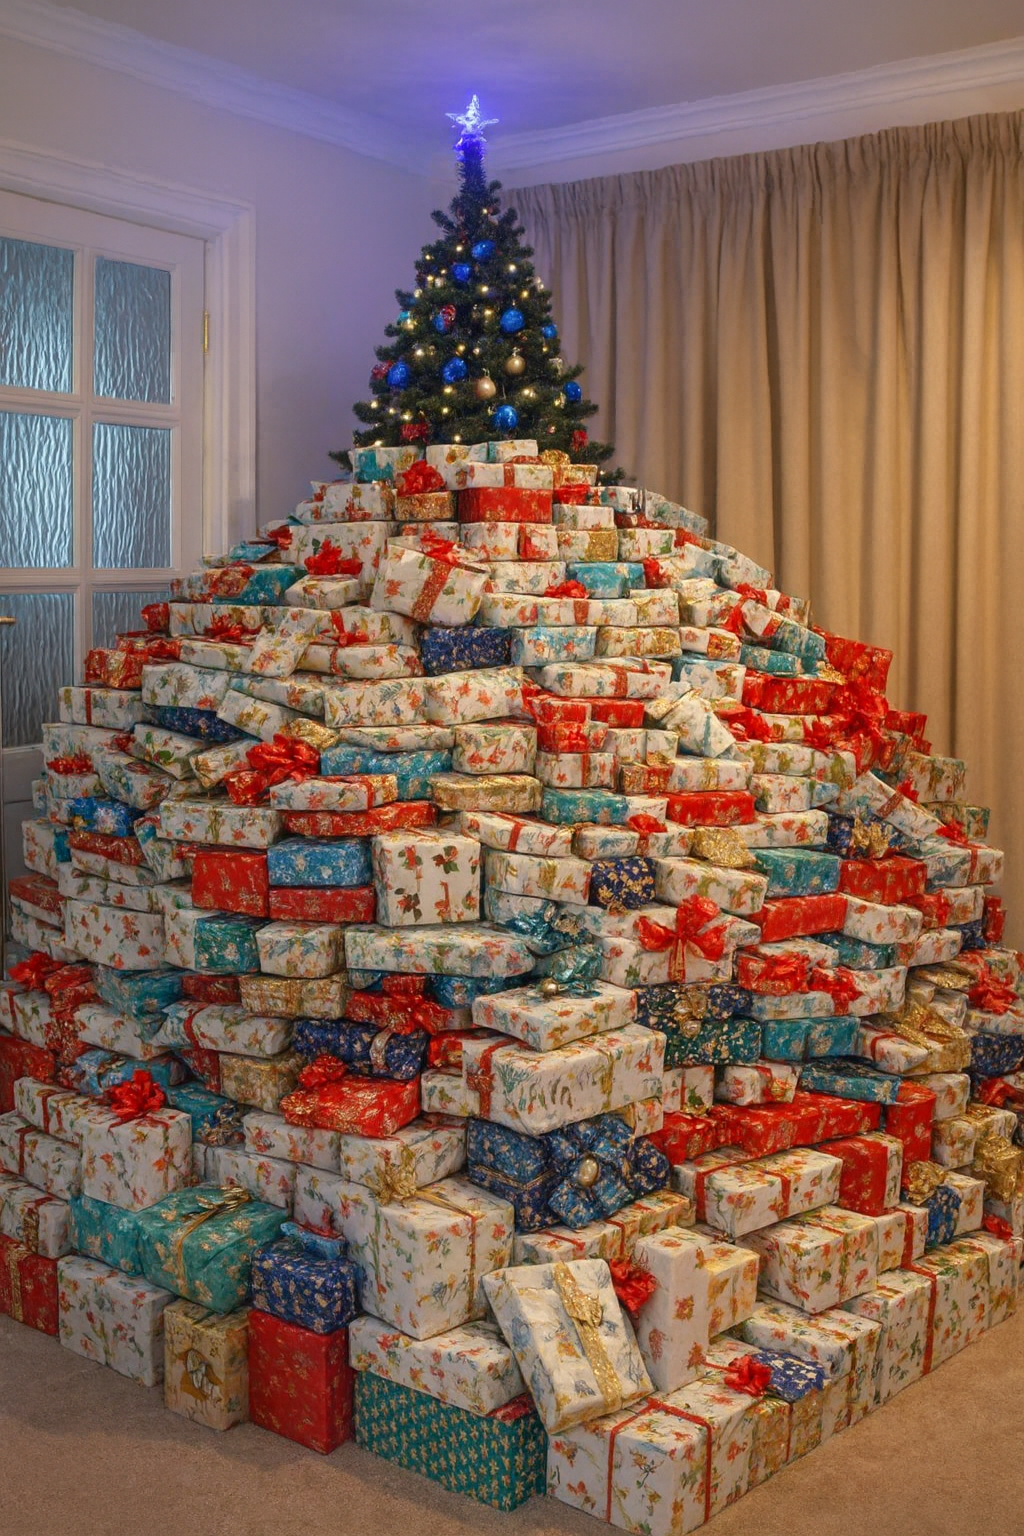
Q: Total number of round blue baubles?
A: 9